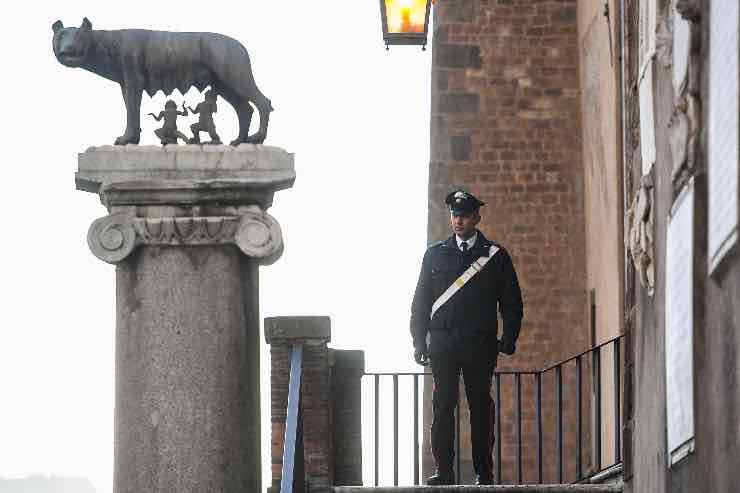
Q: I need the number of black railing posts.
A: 11